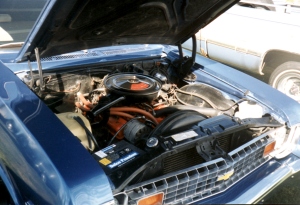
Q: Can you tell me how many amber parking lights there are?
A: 2